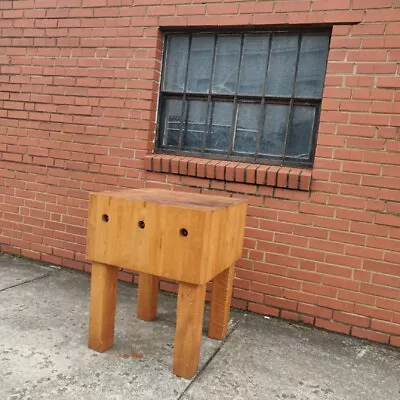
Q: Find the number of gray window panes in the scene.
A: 12